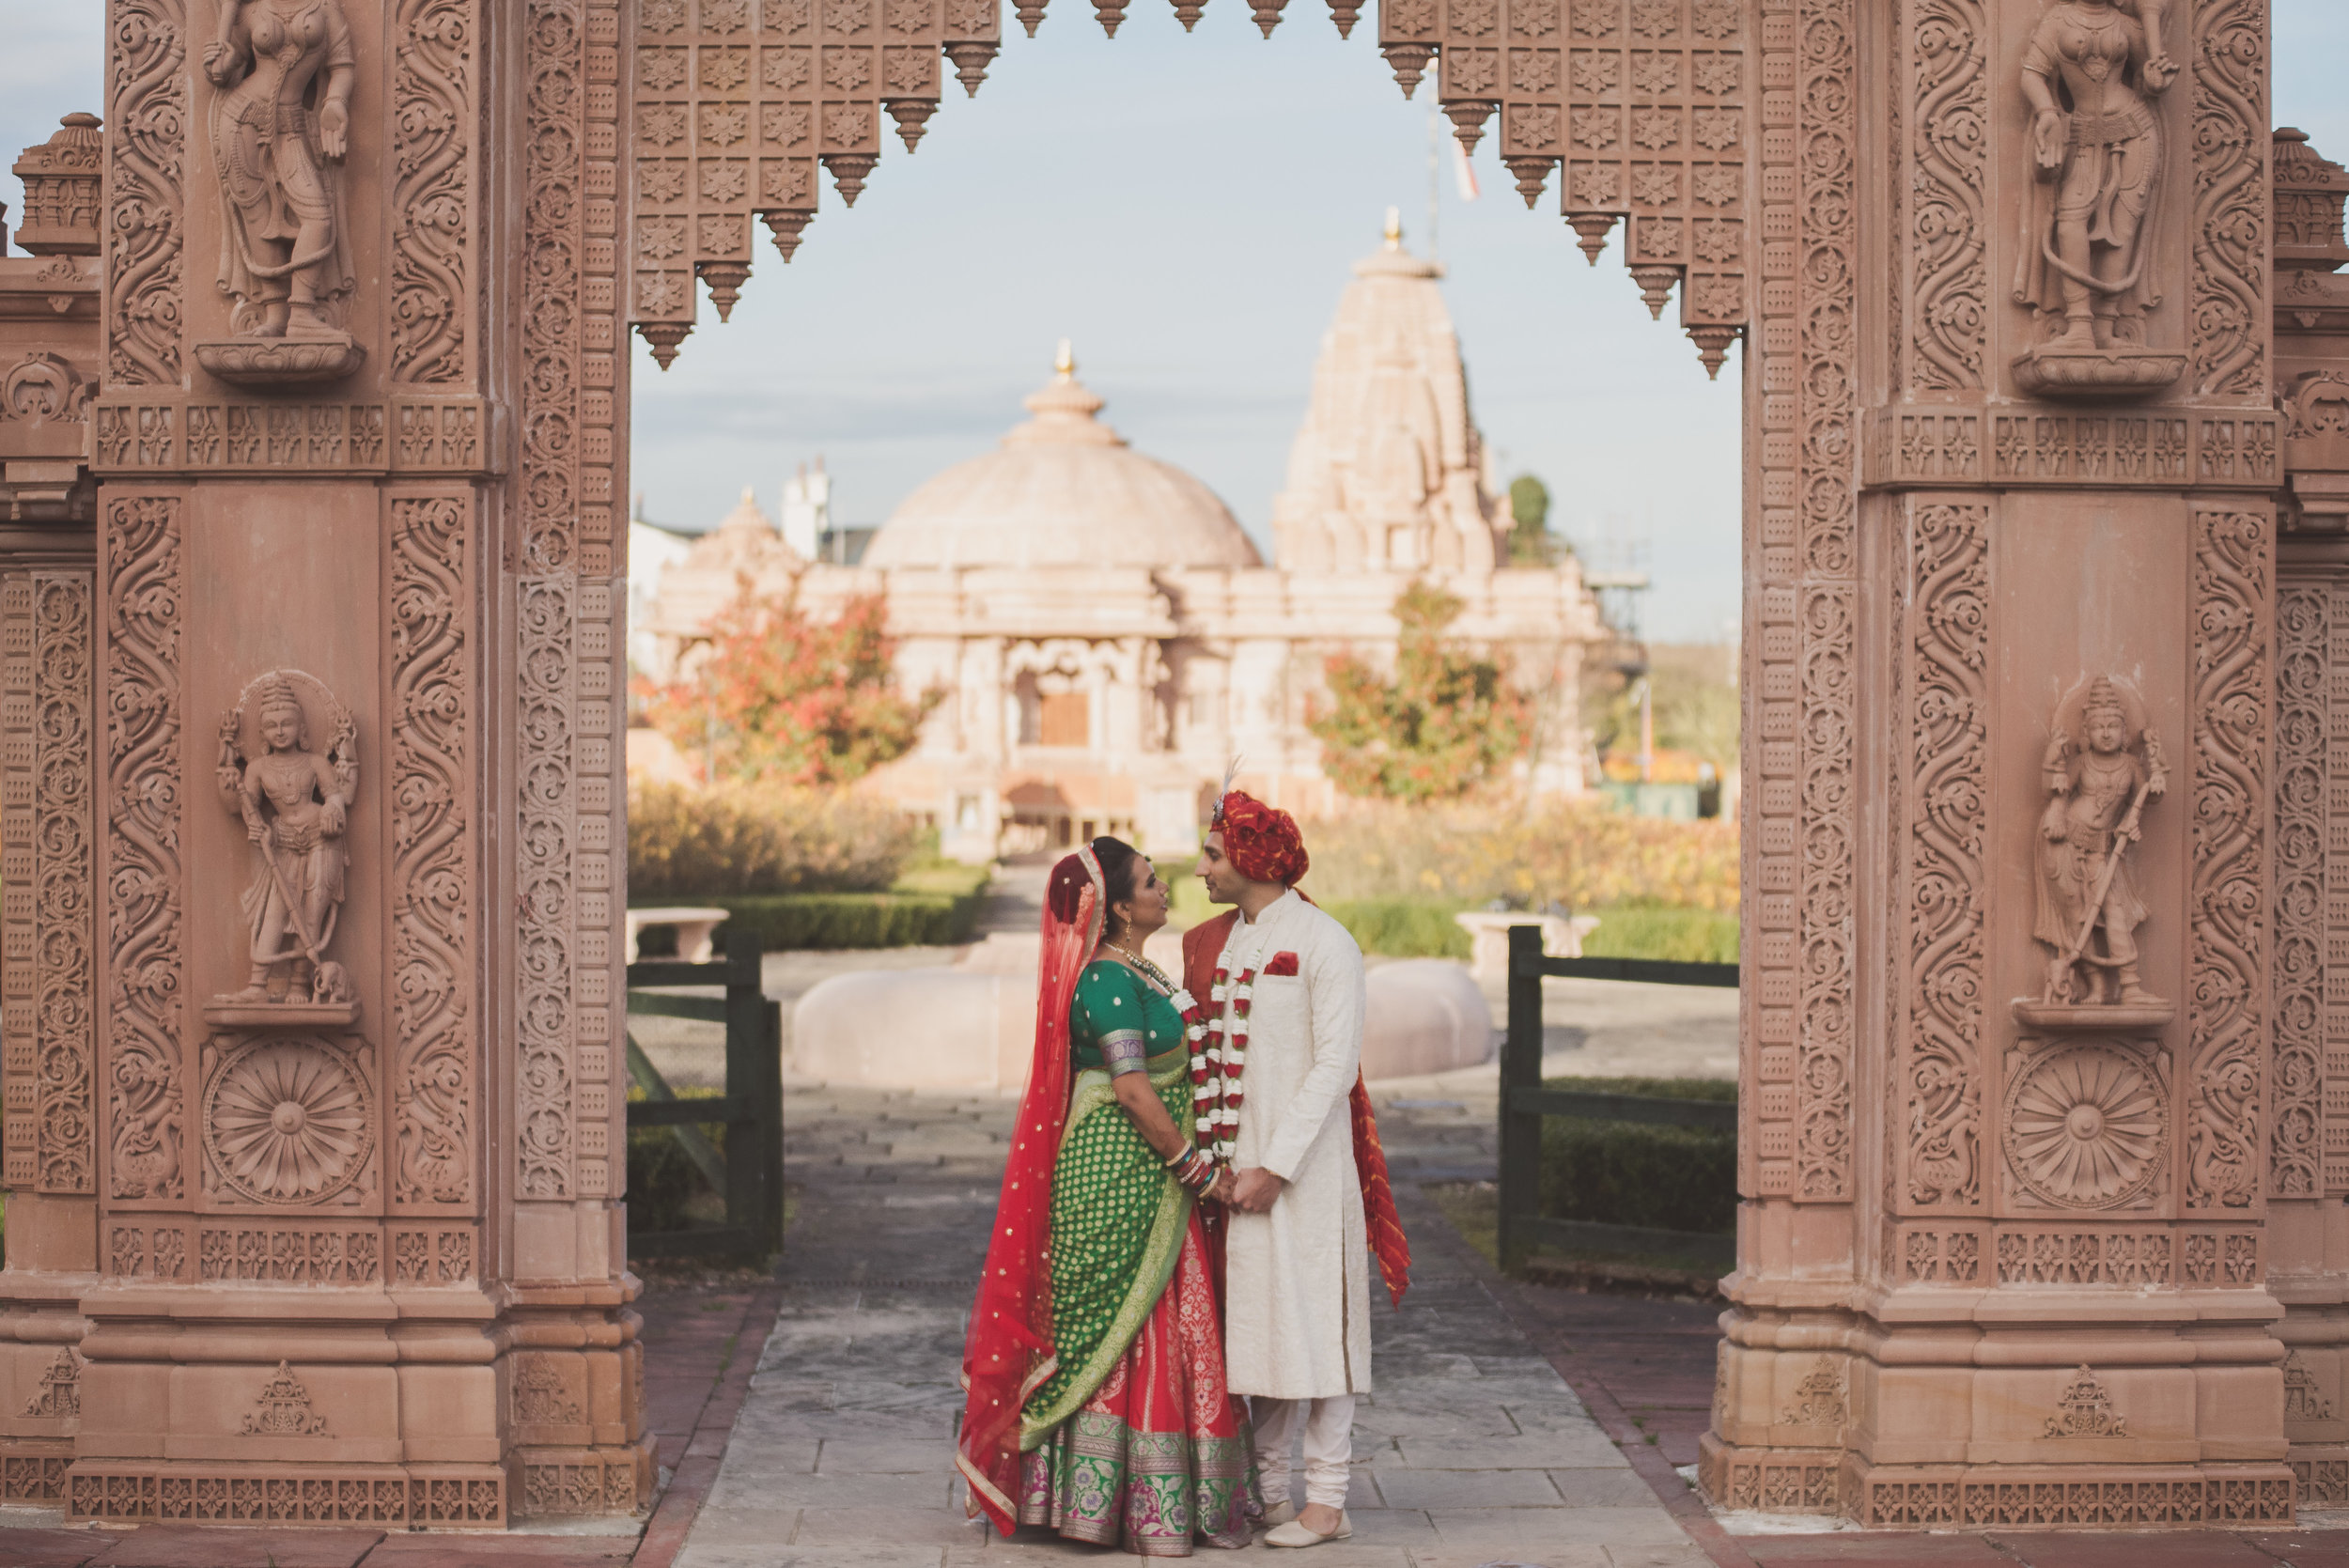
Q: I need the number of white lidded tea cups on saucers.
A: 0